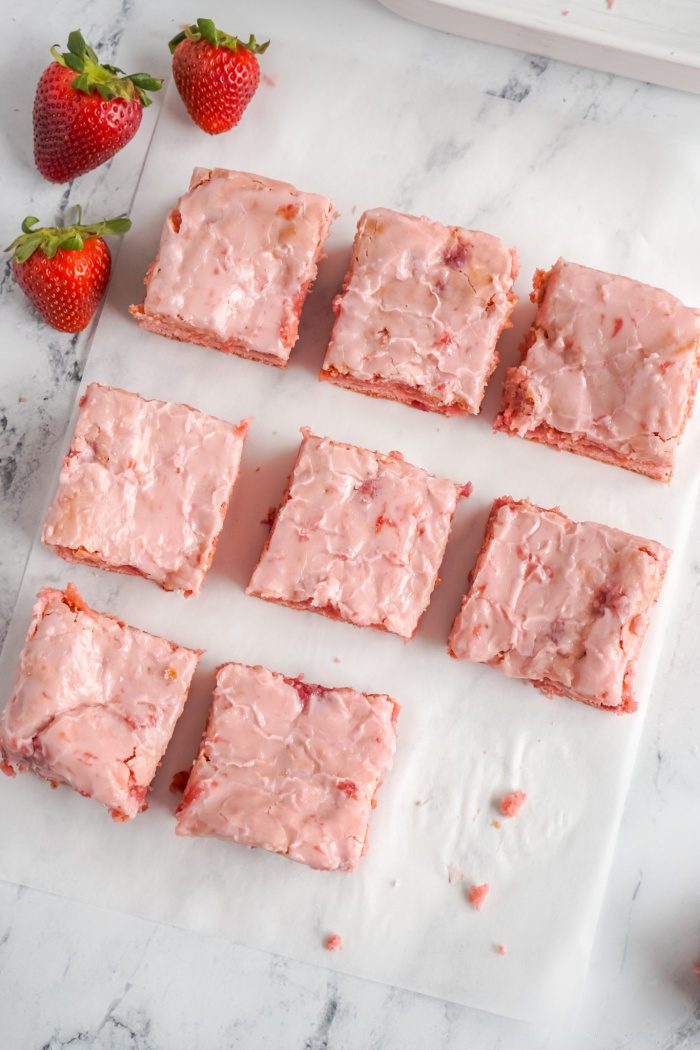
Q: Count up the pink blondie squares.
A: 8